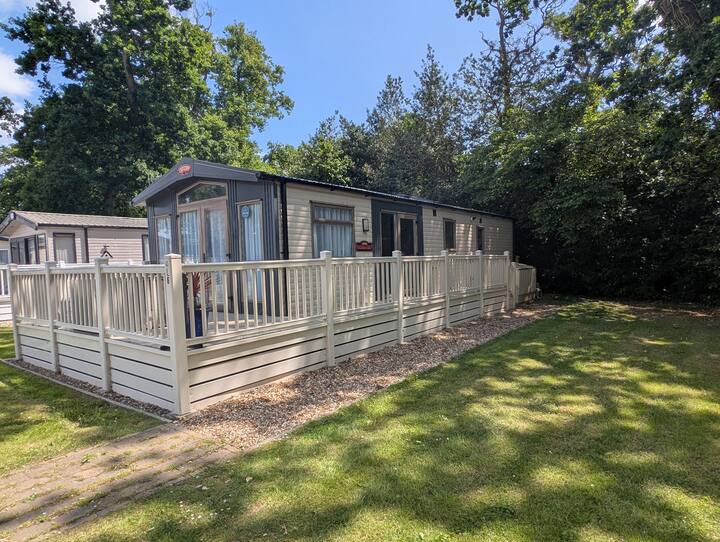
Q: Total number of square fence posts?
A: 9